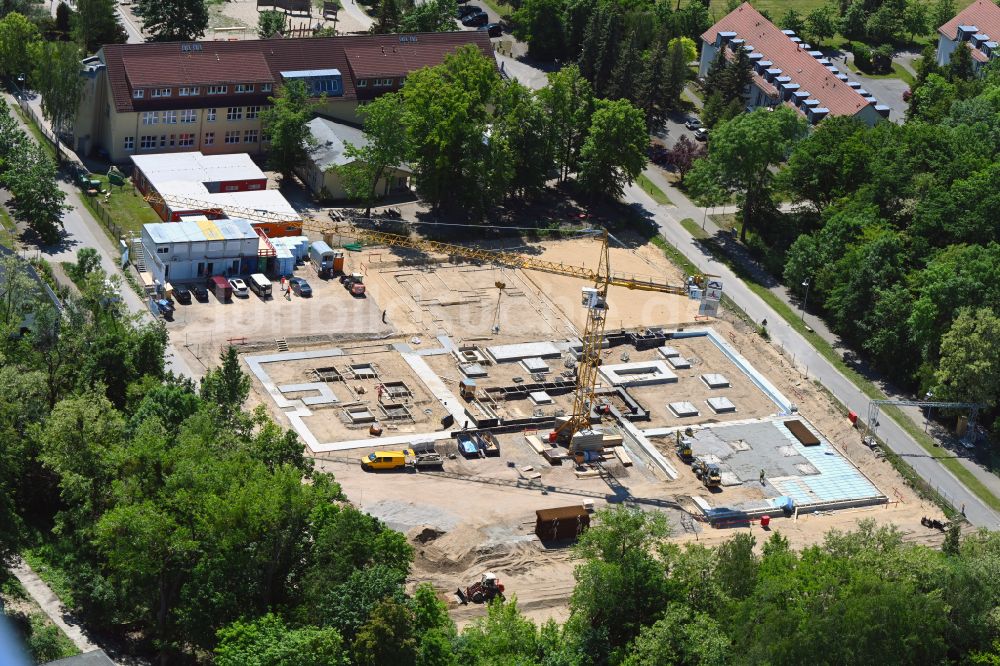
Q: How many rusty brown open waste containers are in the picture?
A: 1